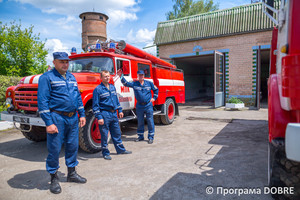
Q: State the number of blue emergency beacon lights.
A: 3